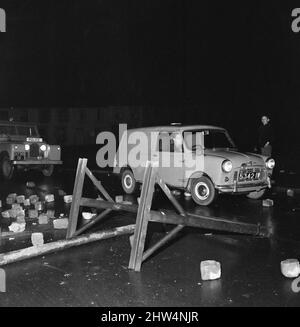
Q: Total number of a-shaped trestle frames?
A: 2